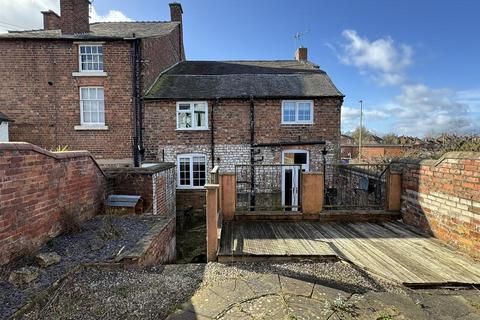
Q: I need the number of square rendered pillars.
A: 4